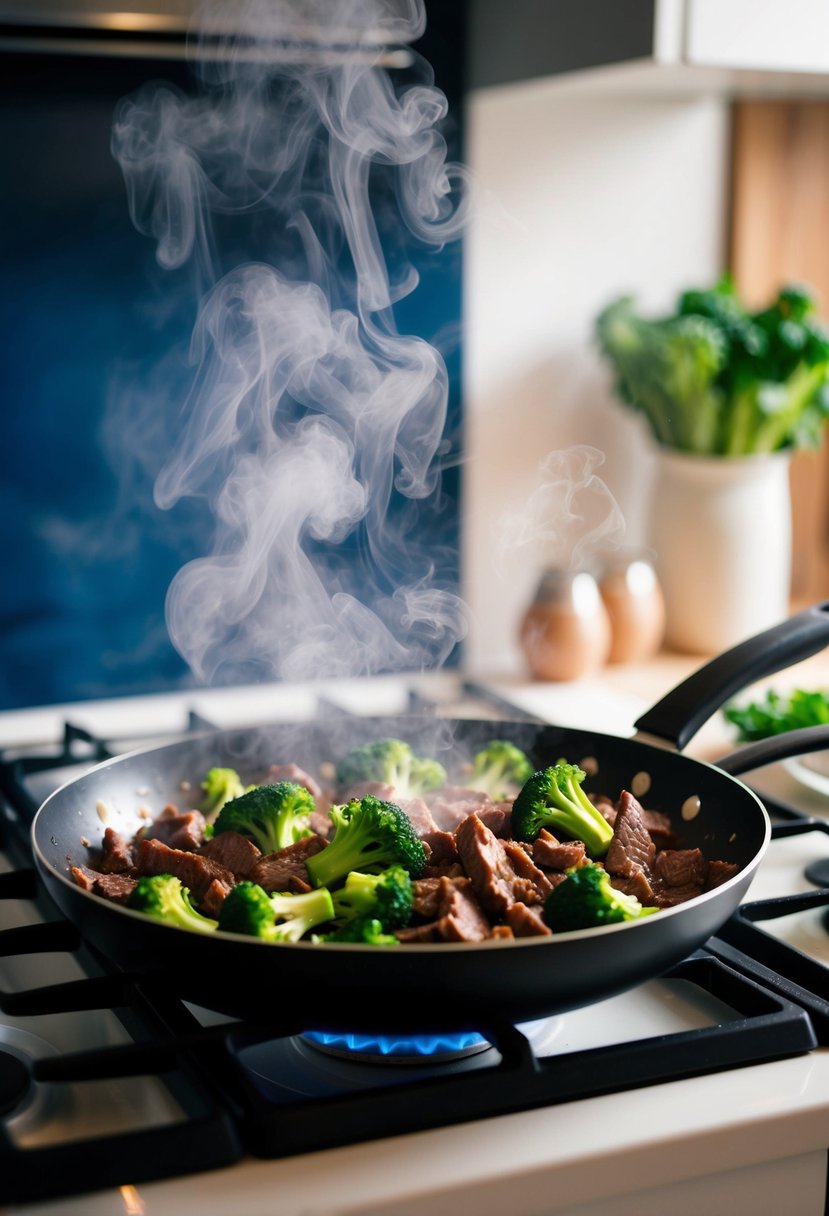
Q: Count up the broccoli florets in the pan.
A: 11